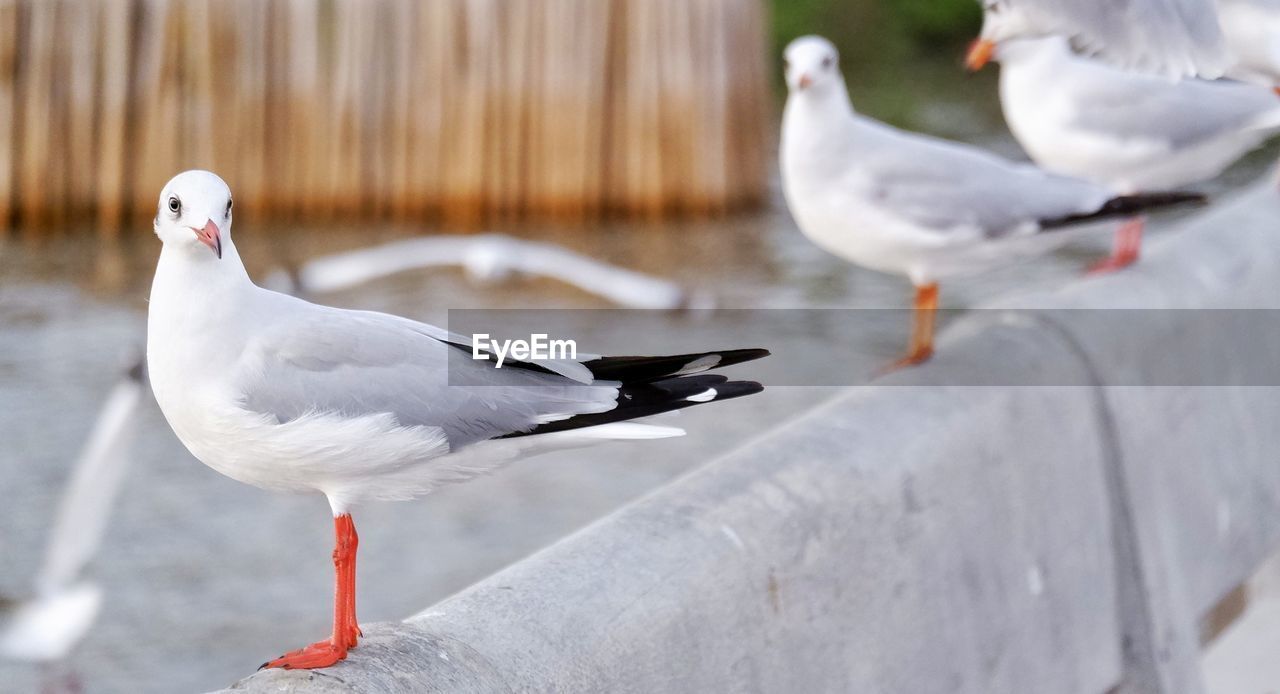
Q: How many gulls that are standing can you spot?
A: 3